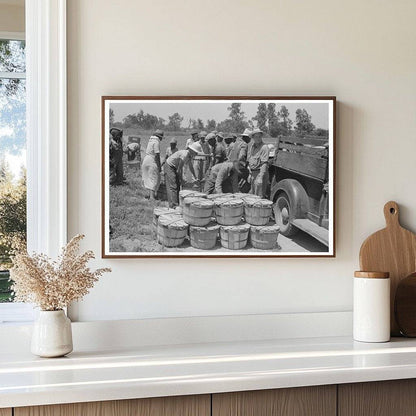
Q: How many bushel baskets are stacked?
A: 11